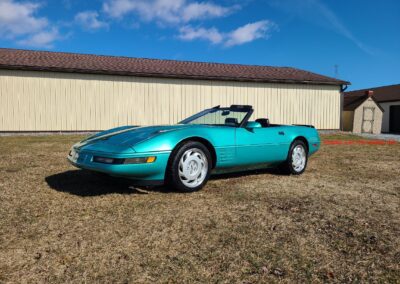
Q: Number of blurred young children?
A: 0